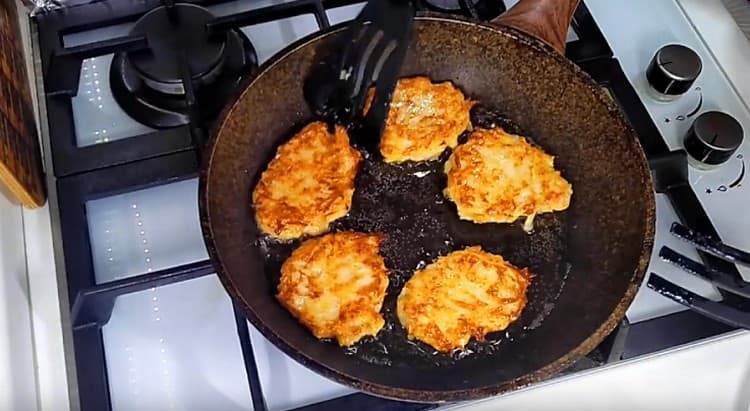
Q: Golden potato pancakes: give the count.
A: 5